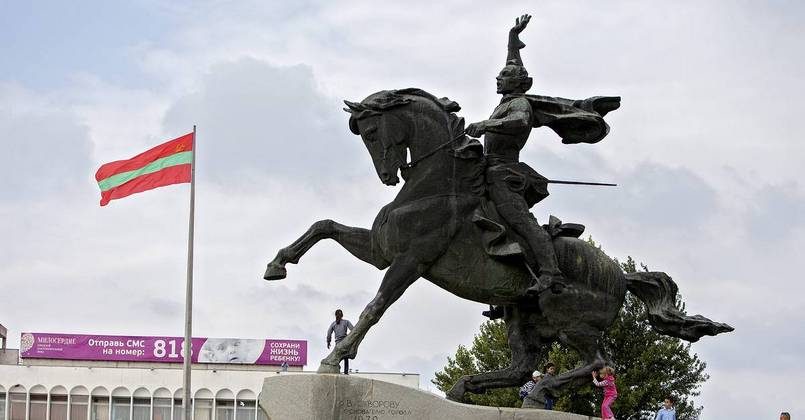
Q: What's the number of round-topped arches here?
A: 13